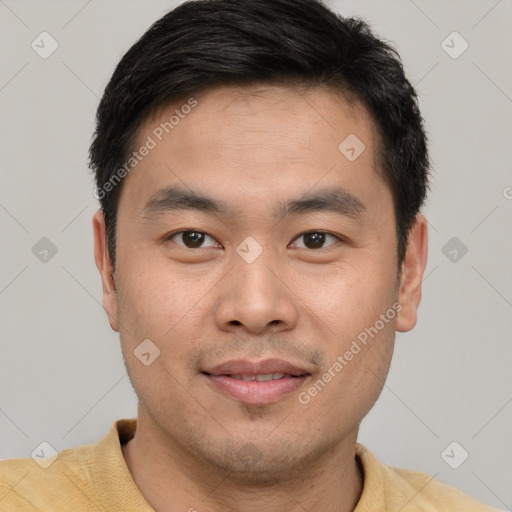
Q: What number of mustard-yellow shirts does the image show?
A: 1